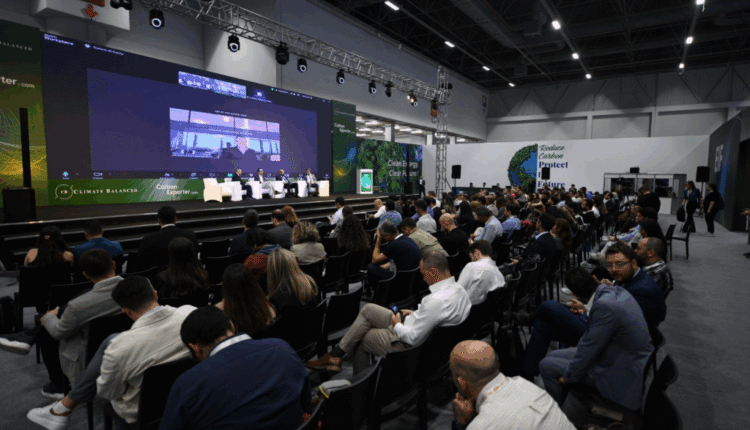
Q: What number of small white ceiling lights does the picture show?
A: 10